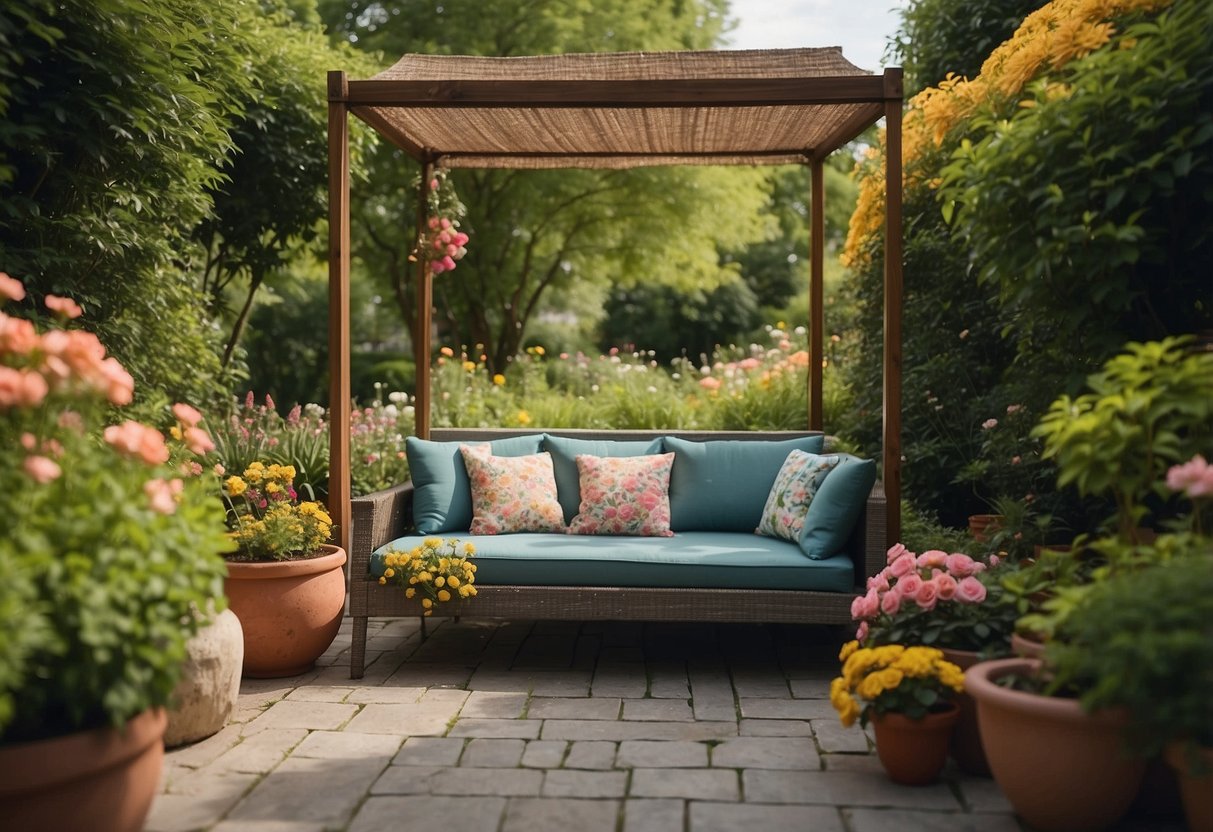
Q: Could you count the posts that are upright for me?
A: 4